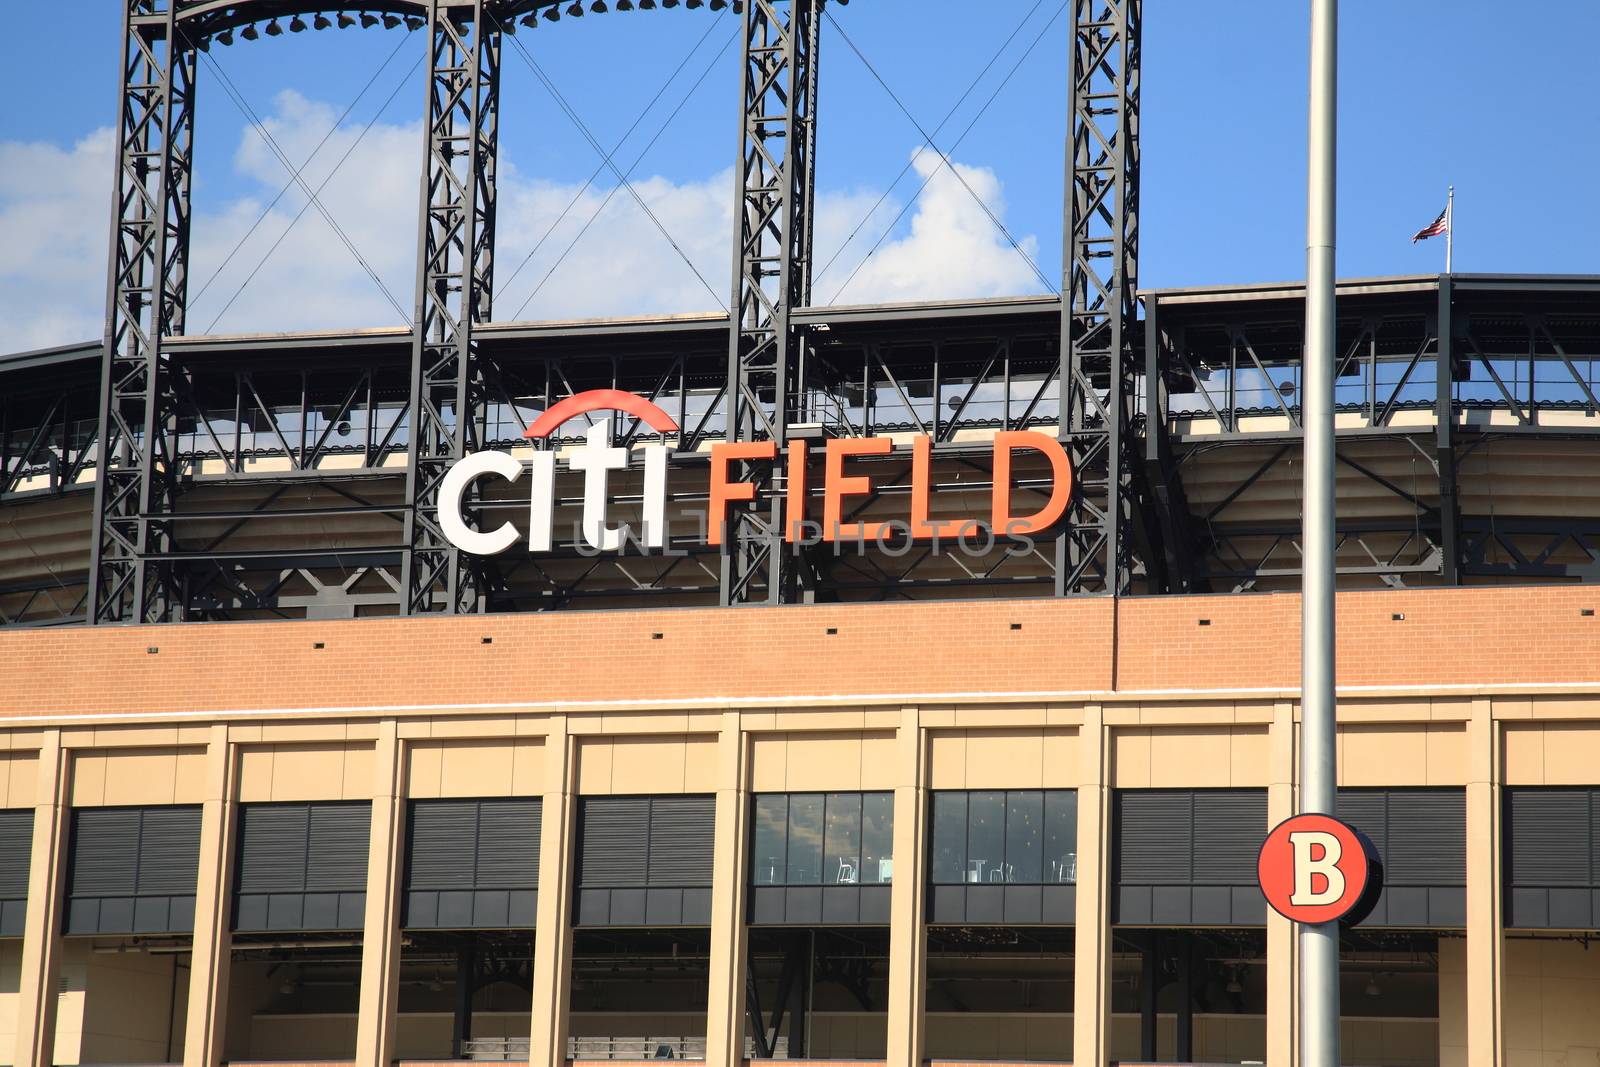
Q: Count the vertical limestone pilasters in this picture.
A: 9